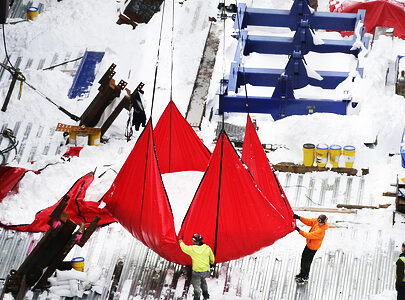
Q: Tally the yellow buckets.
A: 8